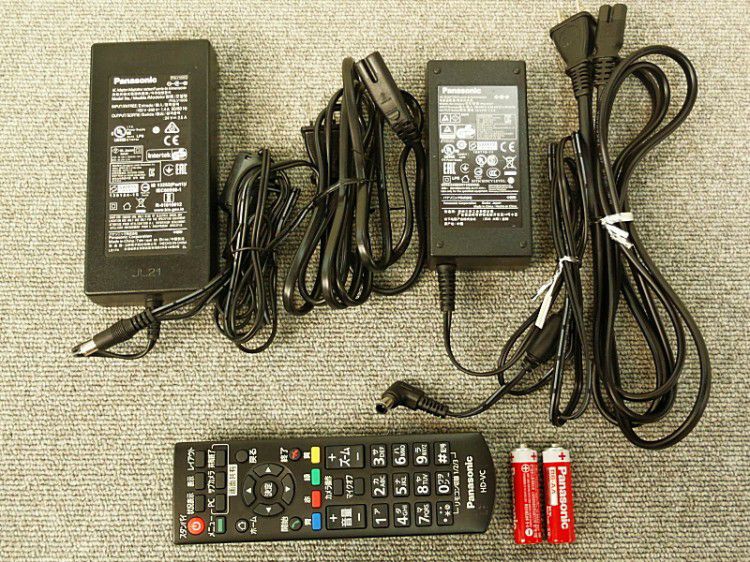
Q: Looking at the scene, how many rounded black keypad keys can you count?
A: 12